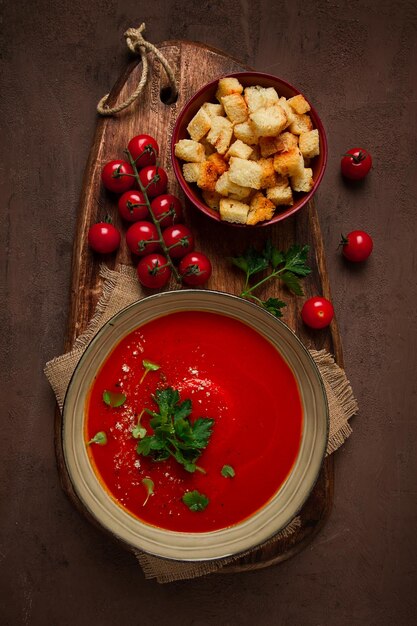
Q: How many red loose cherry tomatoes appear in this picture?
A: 4